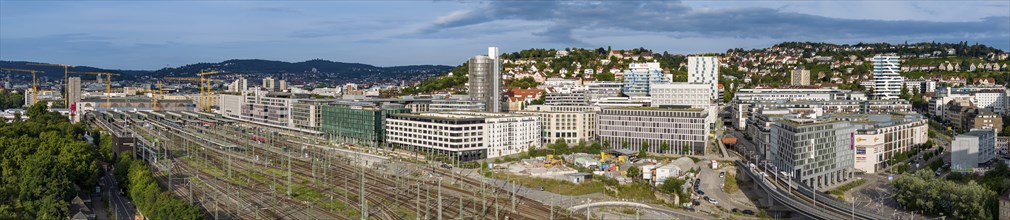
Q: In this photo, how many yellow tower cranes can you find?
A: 7